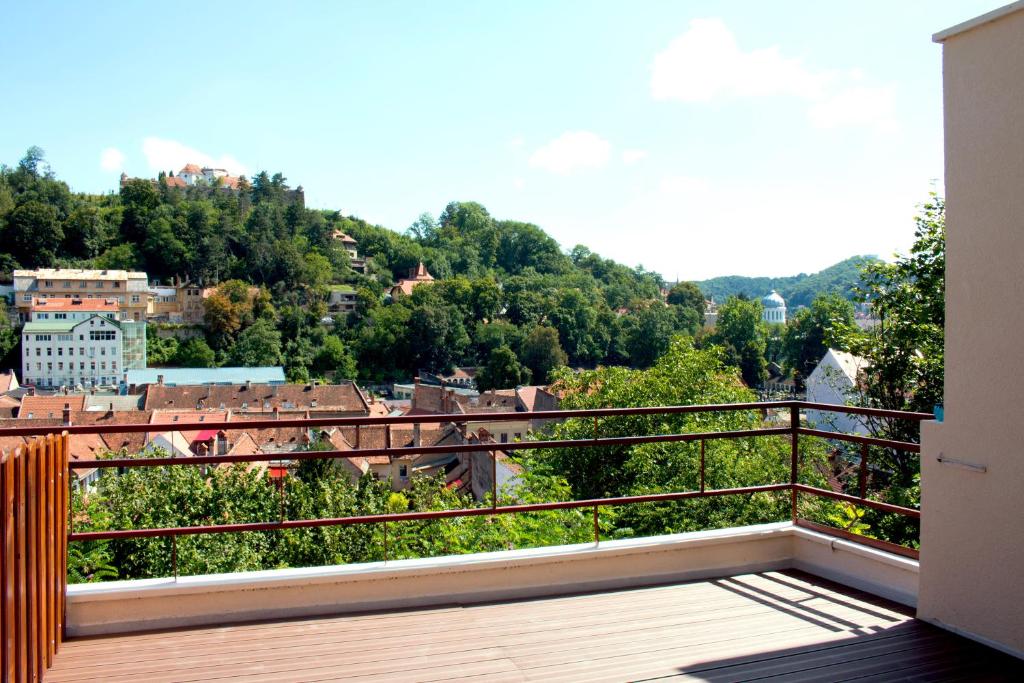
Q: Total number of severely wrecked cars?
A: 0